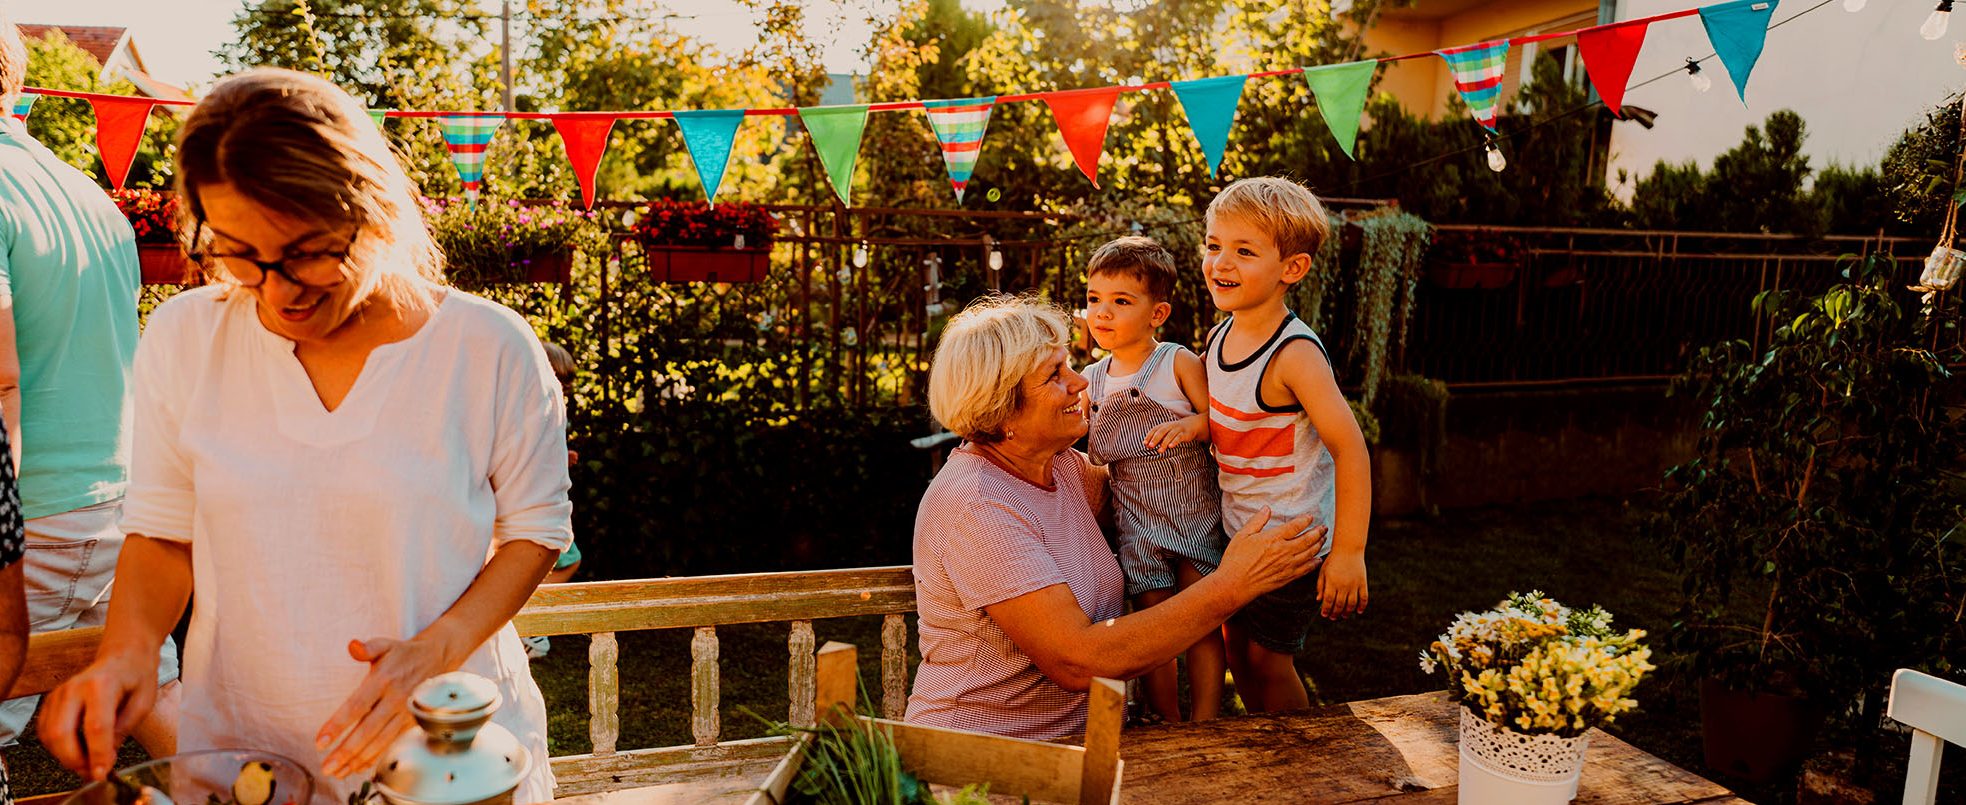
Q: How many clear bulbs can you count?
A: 7